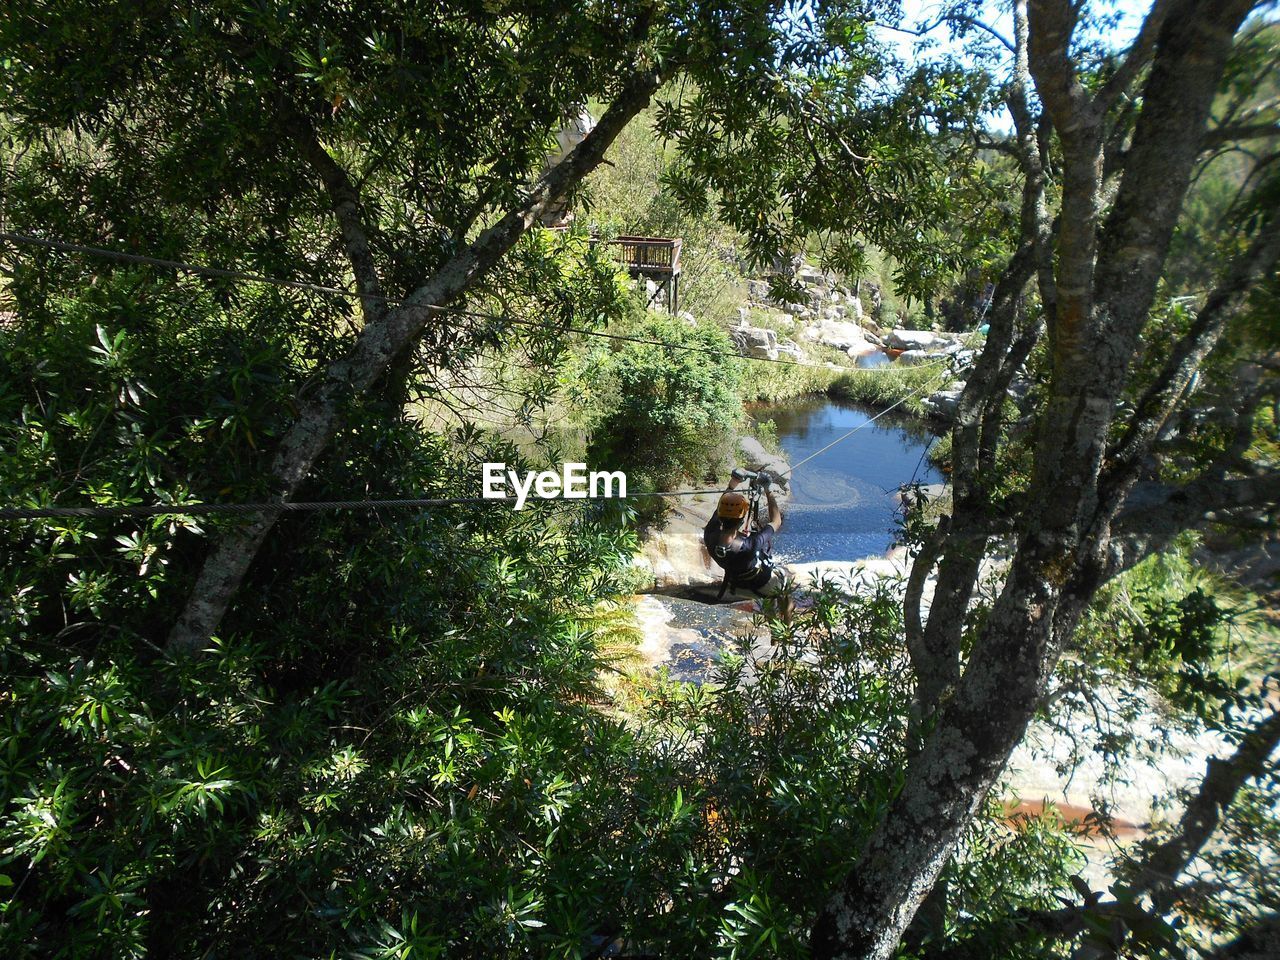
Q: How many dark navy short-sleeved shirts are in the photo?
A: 1